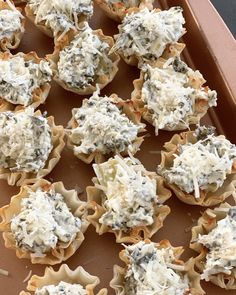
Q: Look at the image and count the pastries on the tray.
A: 15